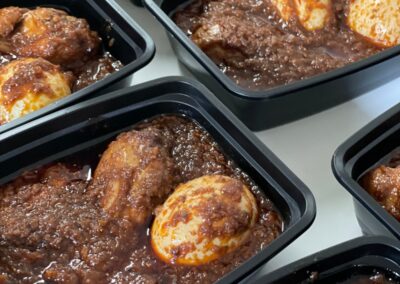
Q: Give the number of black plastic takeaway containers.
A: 5